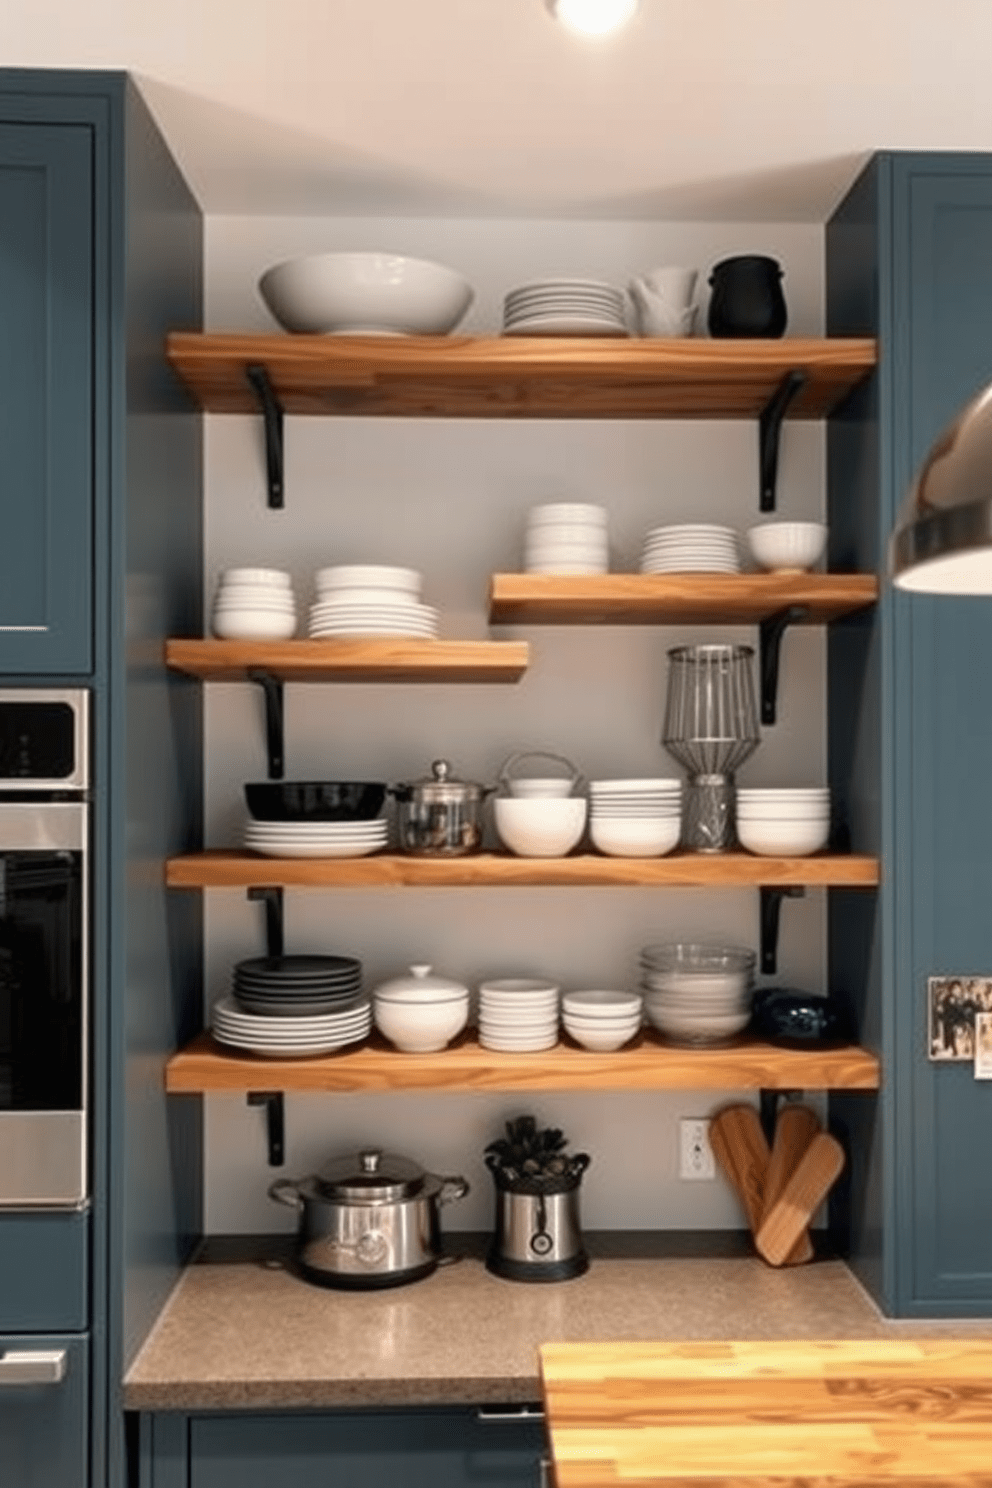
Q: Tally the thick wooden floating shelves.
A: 5